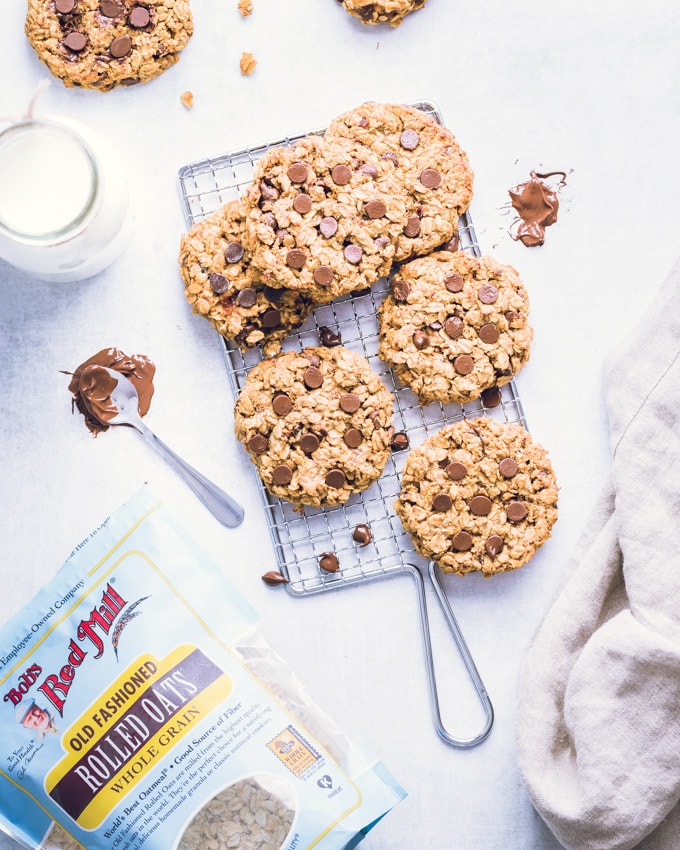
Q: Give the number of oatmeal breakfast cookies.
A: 8